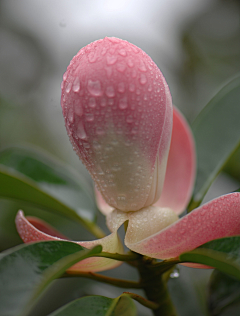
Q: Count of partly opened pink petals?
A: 3